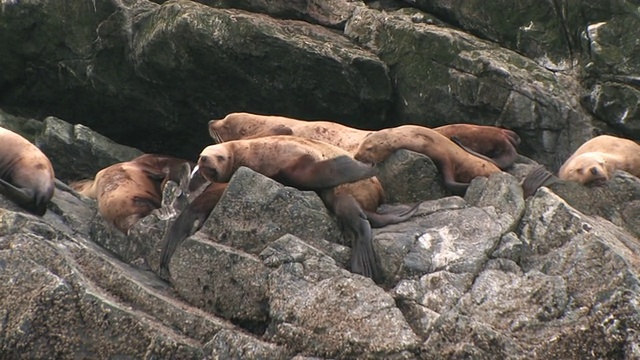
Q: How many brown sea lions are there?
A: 7